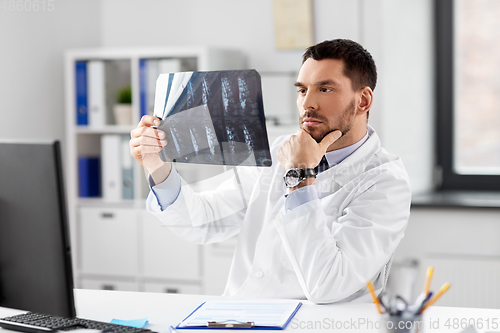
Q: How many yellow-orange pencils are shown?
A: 3